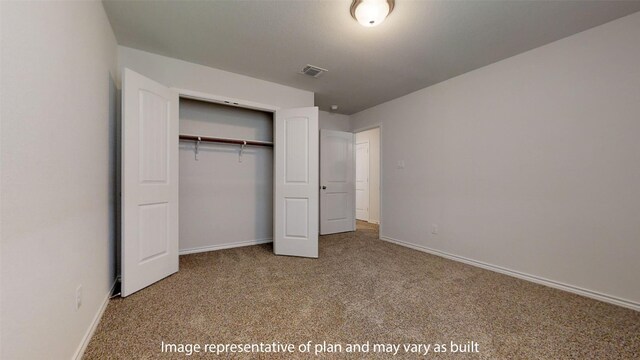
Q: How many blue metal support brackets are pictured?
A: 0